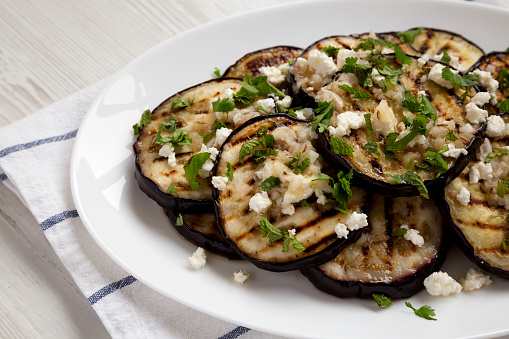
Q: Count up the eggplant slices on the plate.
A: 10